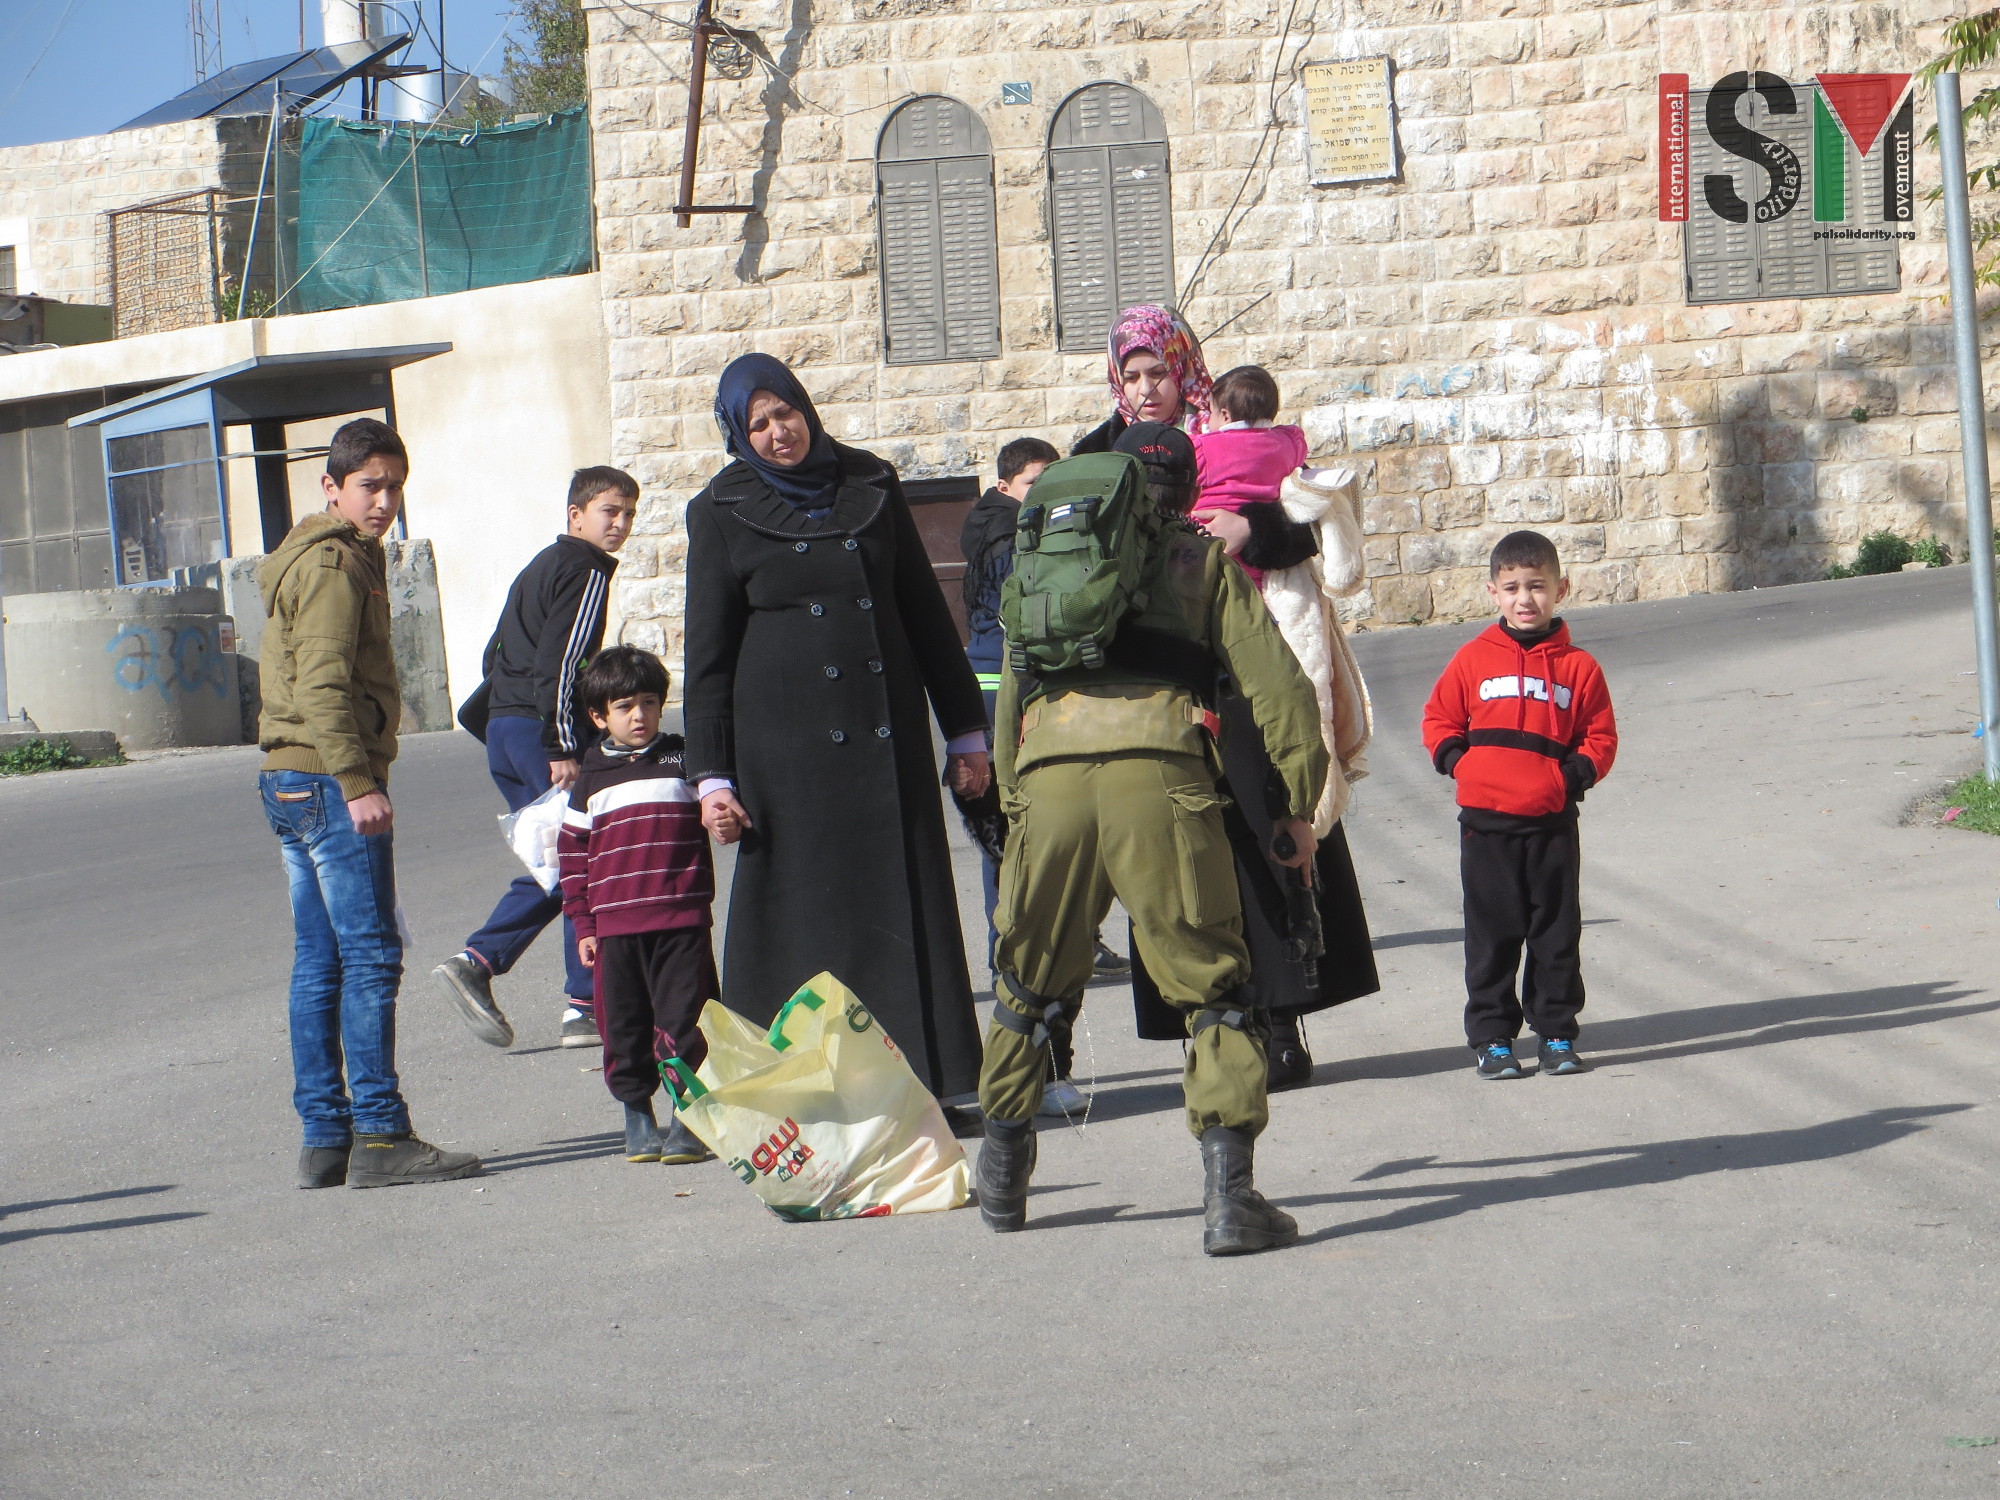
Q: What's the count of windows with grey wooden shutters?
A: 3